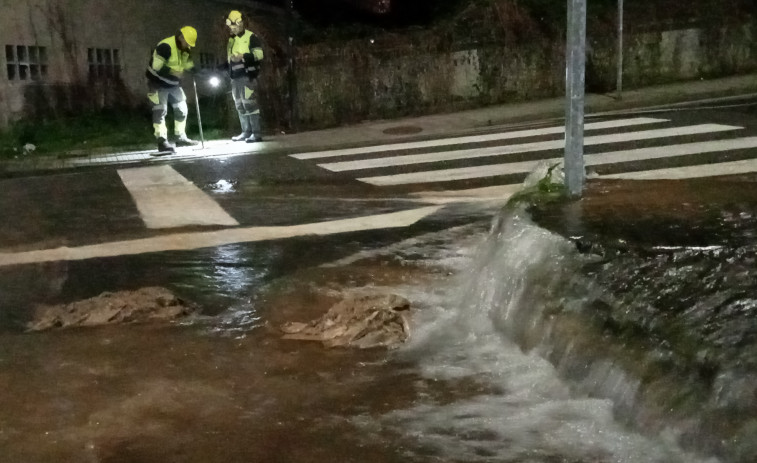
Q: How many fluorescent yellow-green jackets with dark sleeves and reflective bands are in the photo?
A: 2